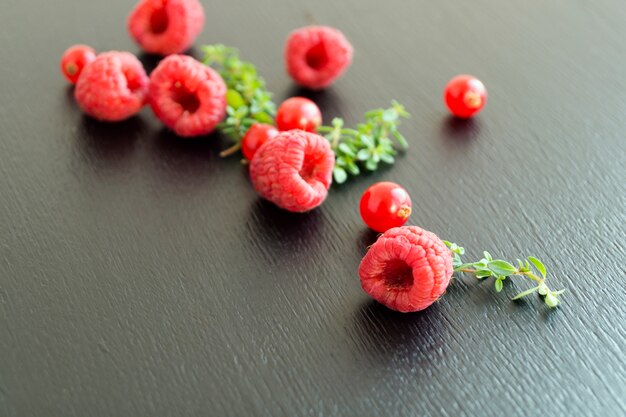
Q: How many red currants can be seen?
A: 5